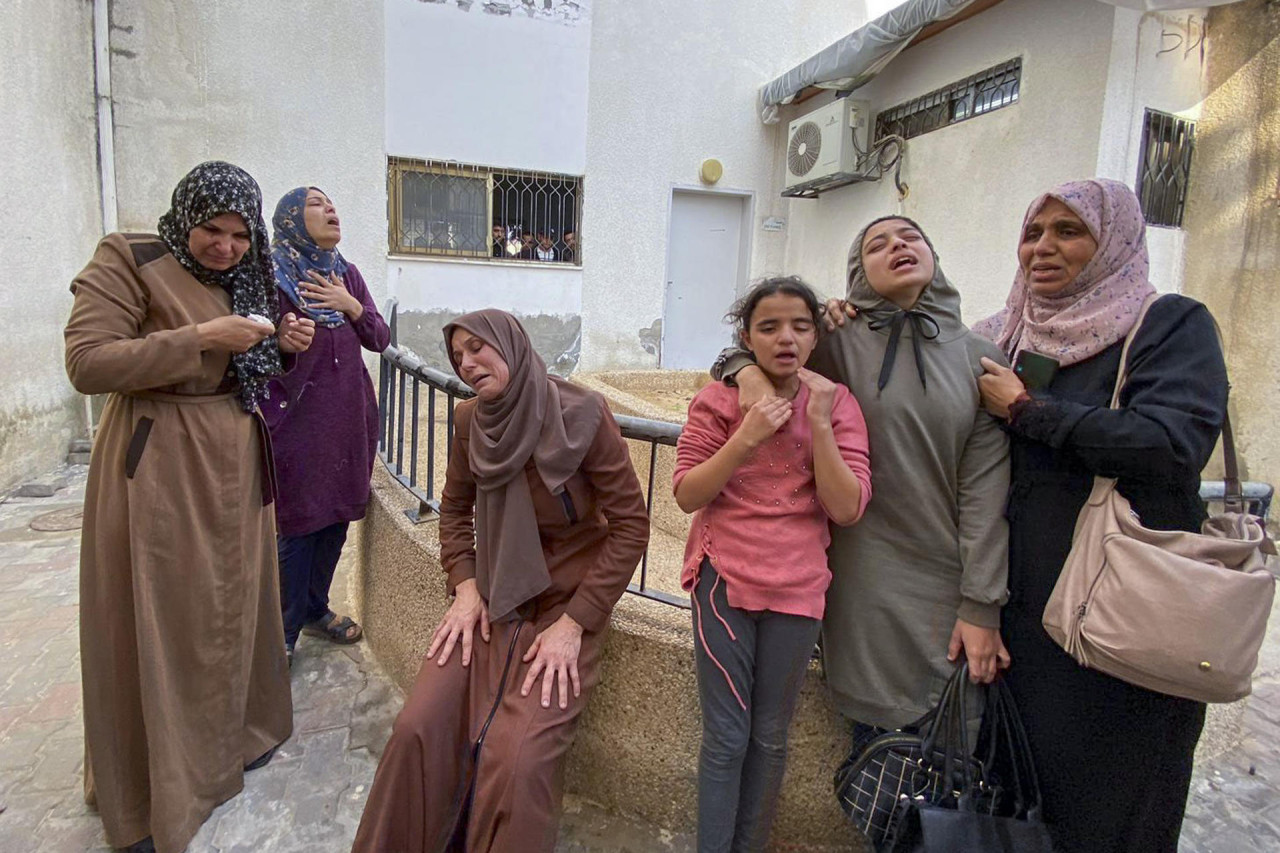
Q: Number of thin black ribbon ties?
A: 1